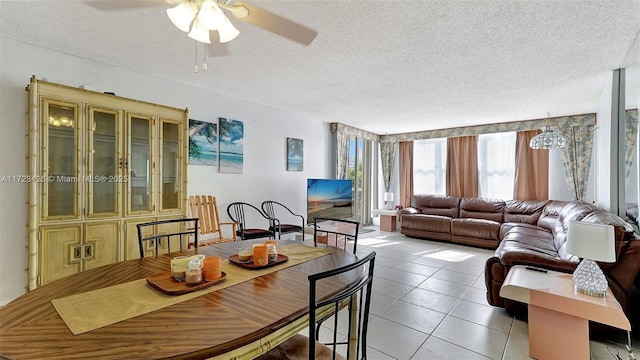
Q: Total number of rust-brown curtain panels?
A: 3